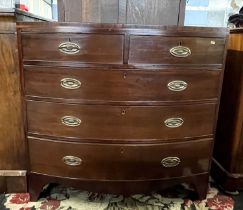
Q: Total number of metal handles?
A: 8